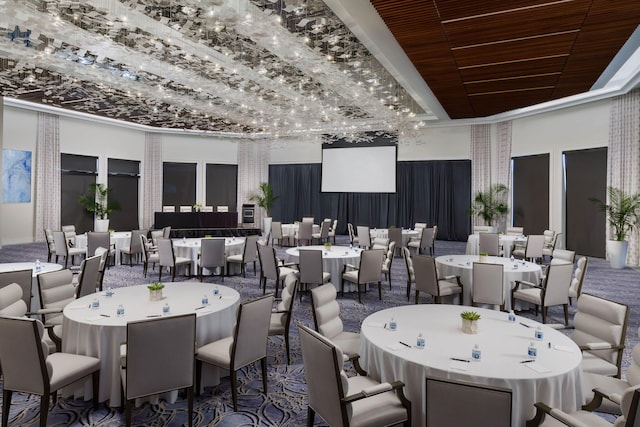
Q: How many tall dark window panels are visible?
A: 6